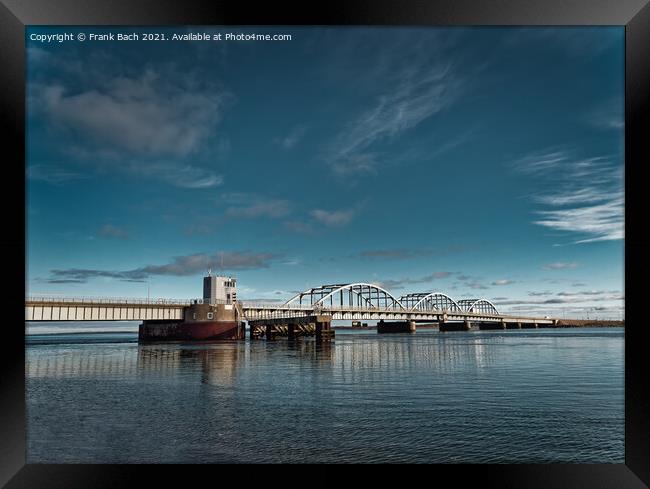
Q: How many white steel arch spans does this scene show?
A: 3